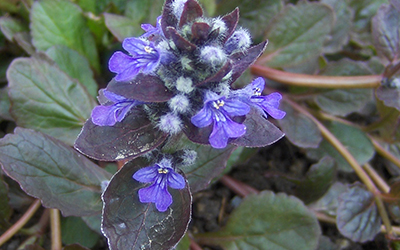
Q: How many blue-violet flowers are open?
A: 6